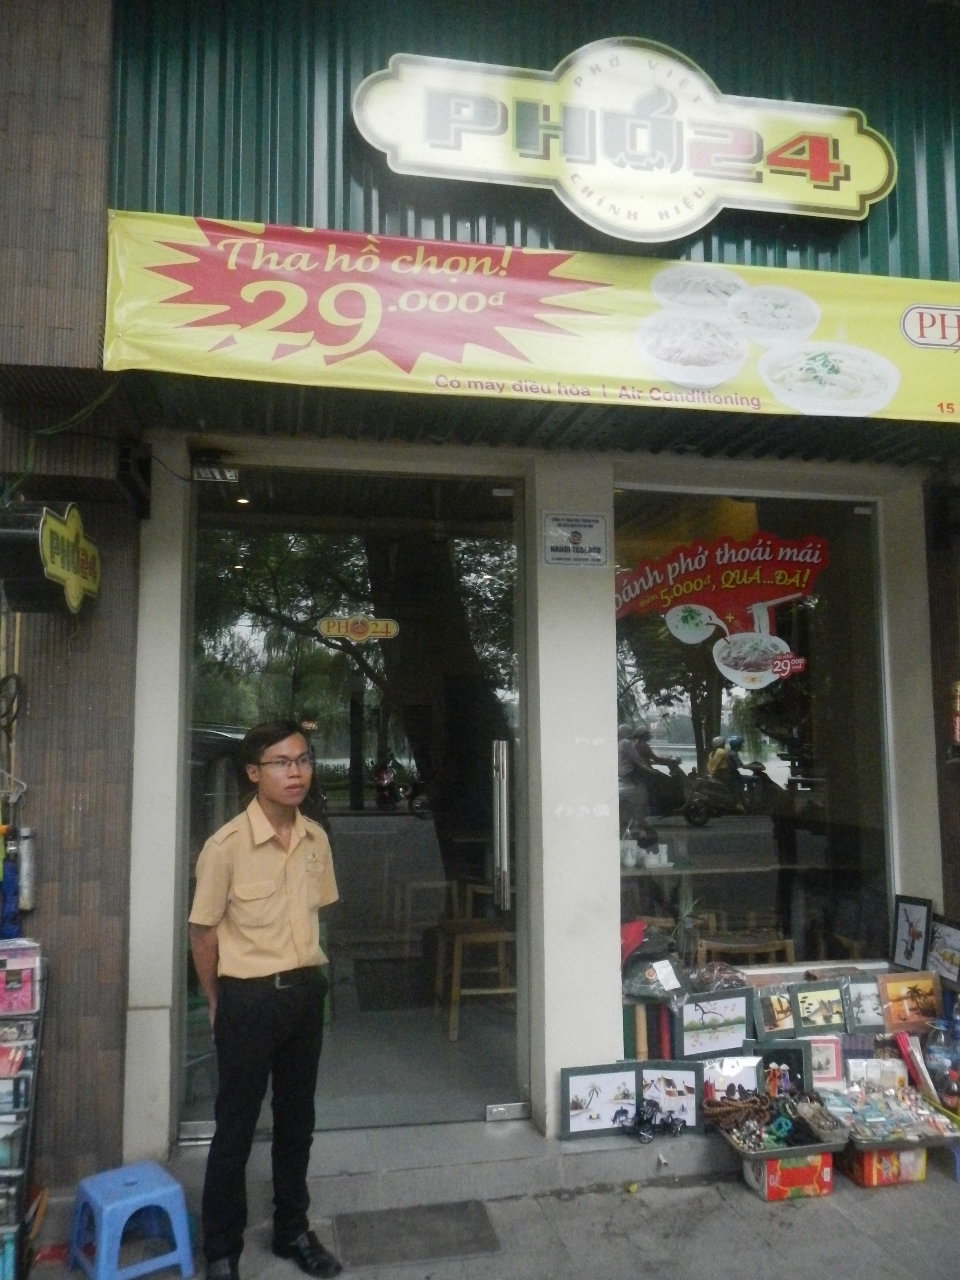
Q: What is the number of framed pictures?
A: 12